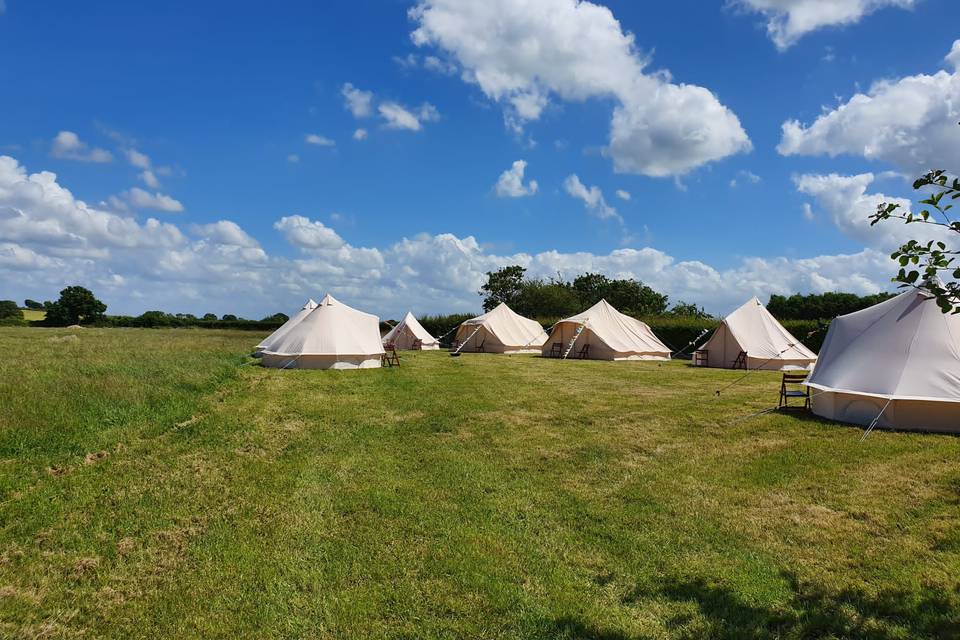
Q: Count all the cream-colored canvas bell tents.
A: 7